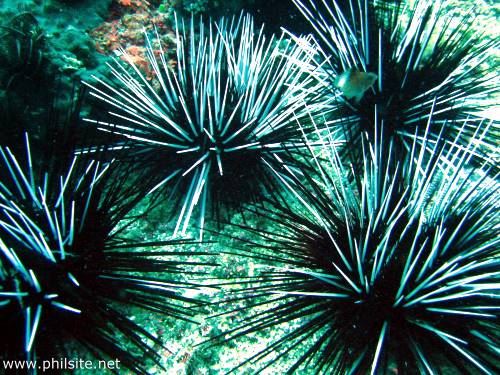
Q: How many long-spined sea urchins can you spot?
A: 4